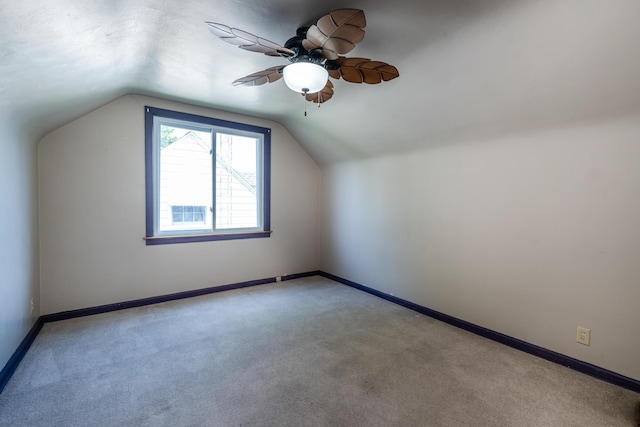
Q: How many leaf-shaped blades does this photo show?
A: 5